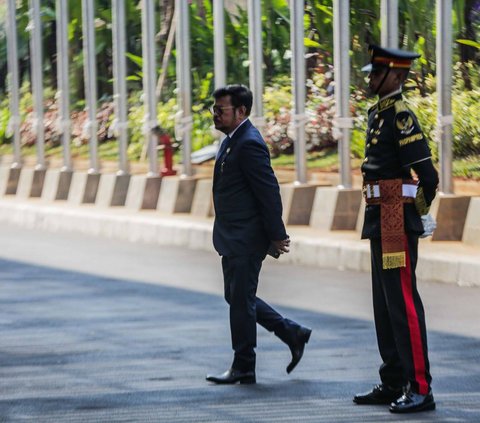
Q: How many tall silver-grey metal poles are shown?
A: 13